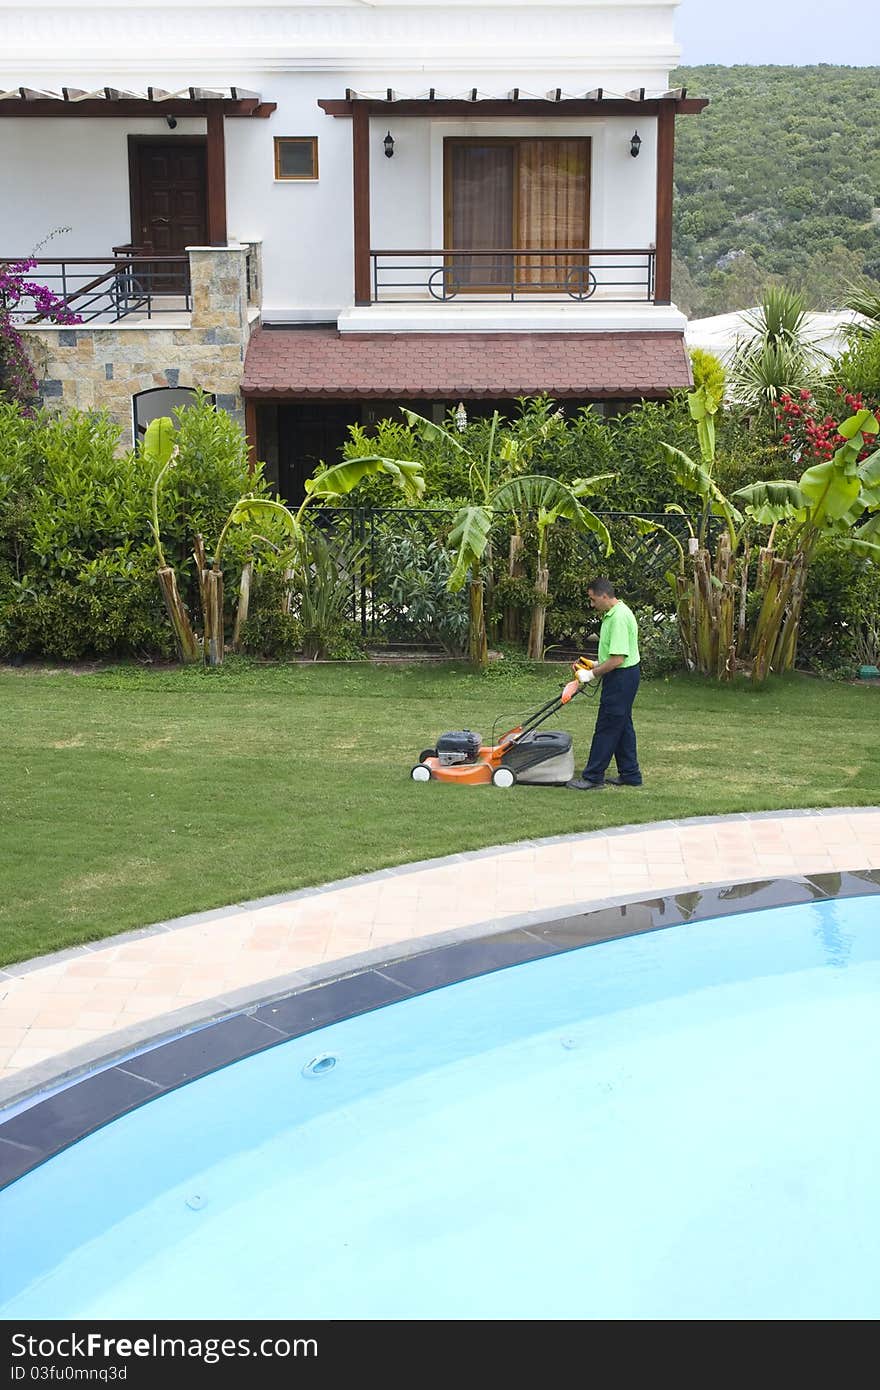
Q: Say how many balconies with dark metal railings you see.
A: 2